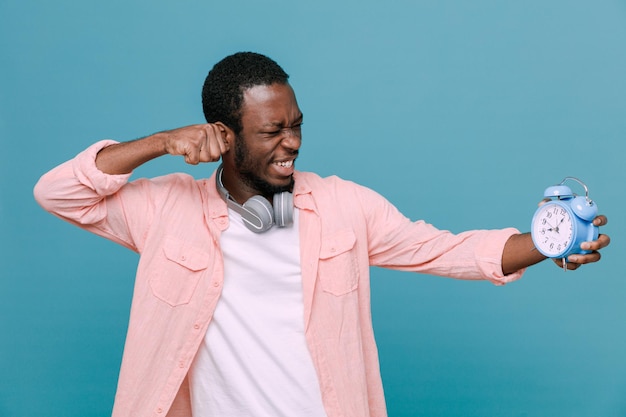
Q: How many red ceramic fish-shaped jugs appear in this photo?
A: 0